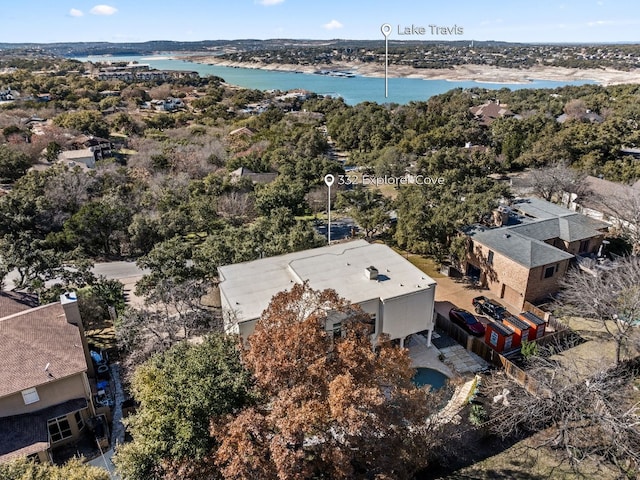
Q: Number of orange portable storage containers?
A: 3